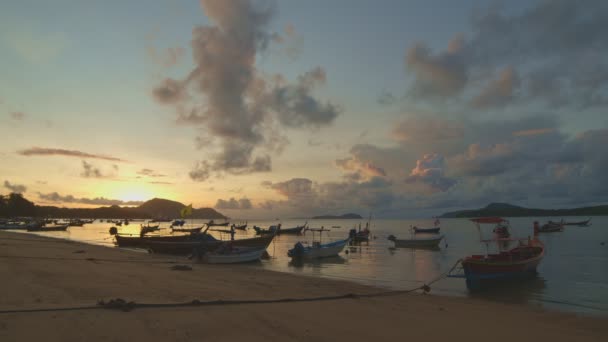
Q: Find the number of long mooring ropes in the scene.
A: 1